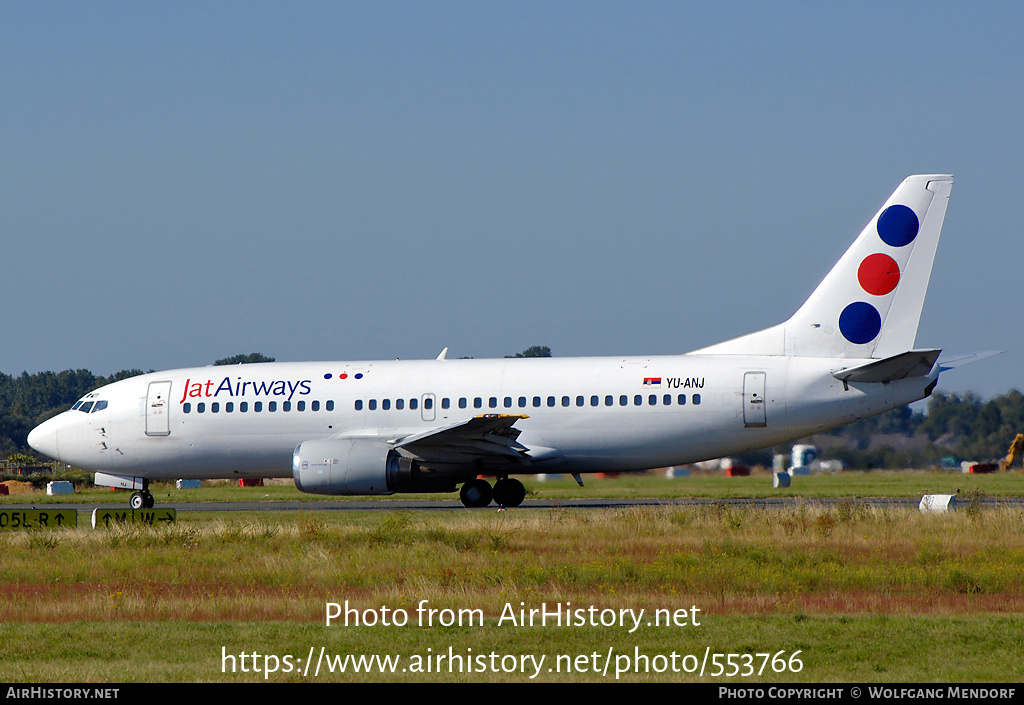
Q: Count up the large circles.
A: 3